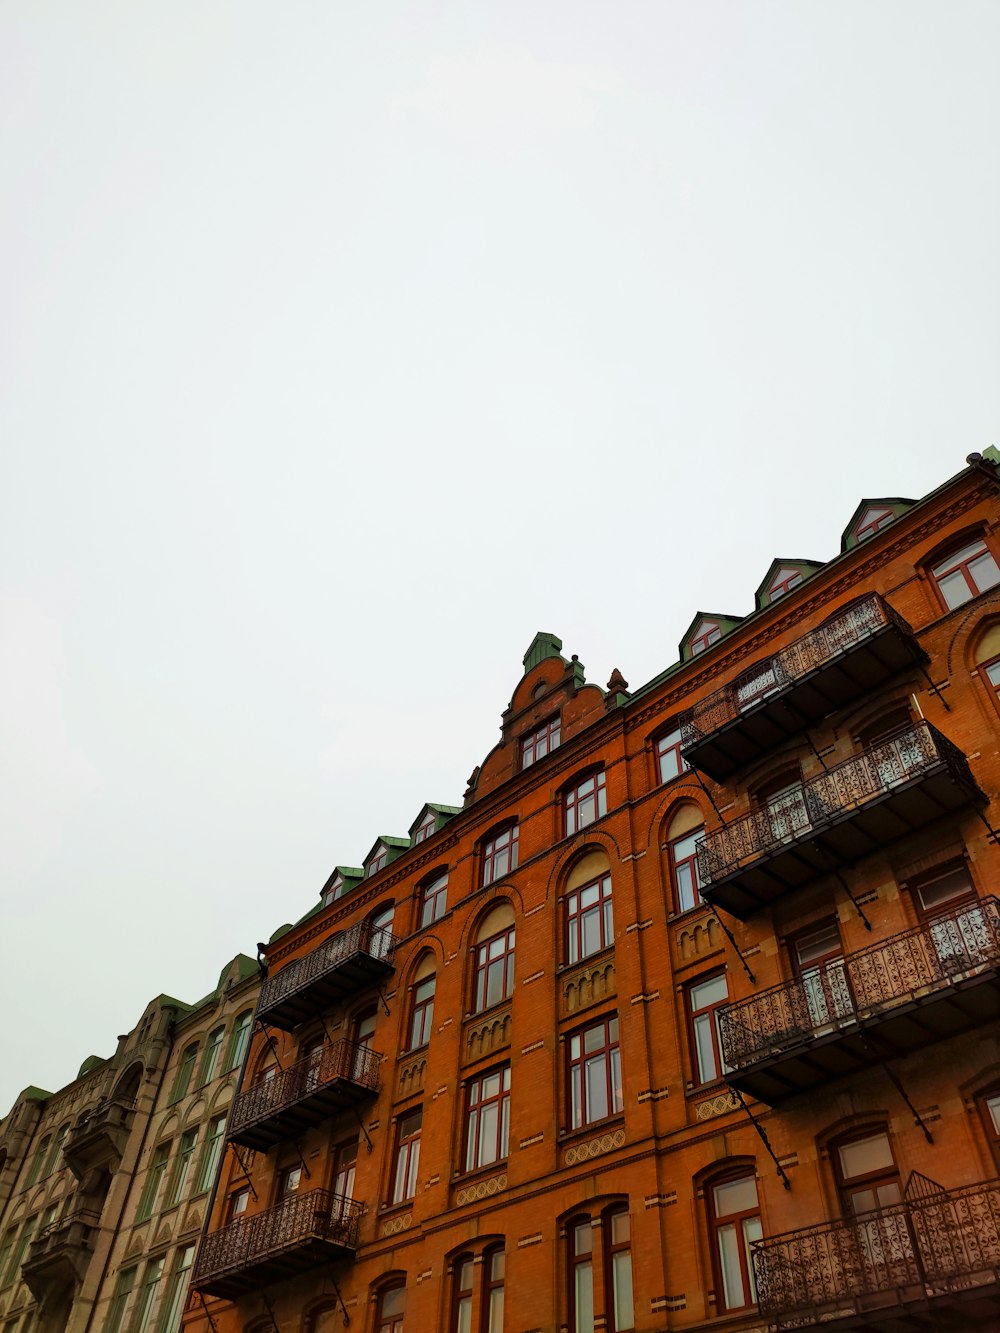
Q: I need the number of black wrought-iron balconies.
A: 7